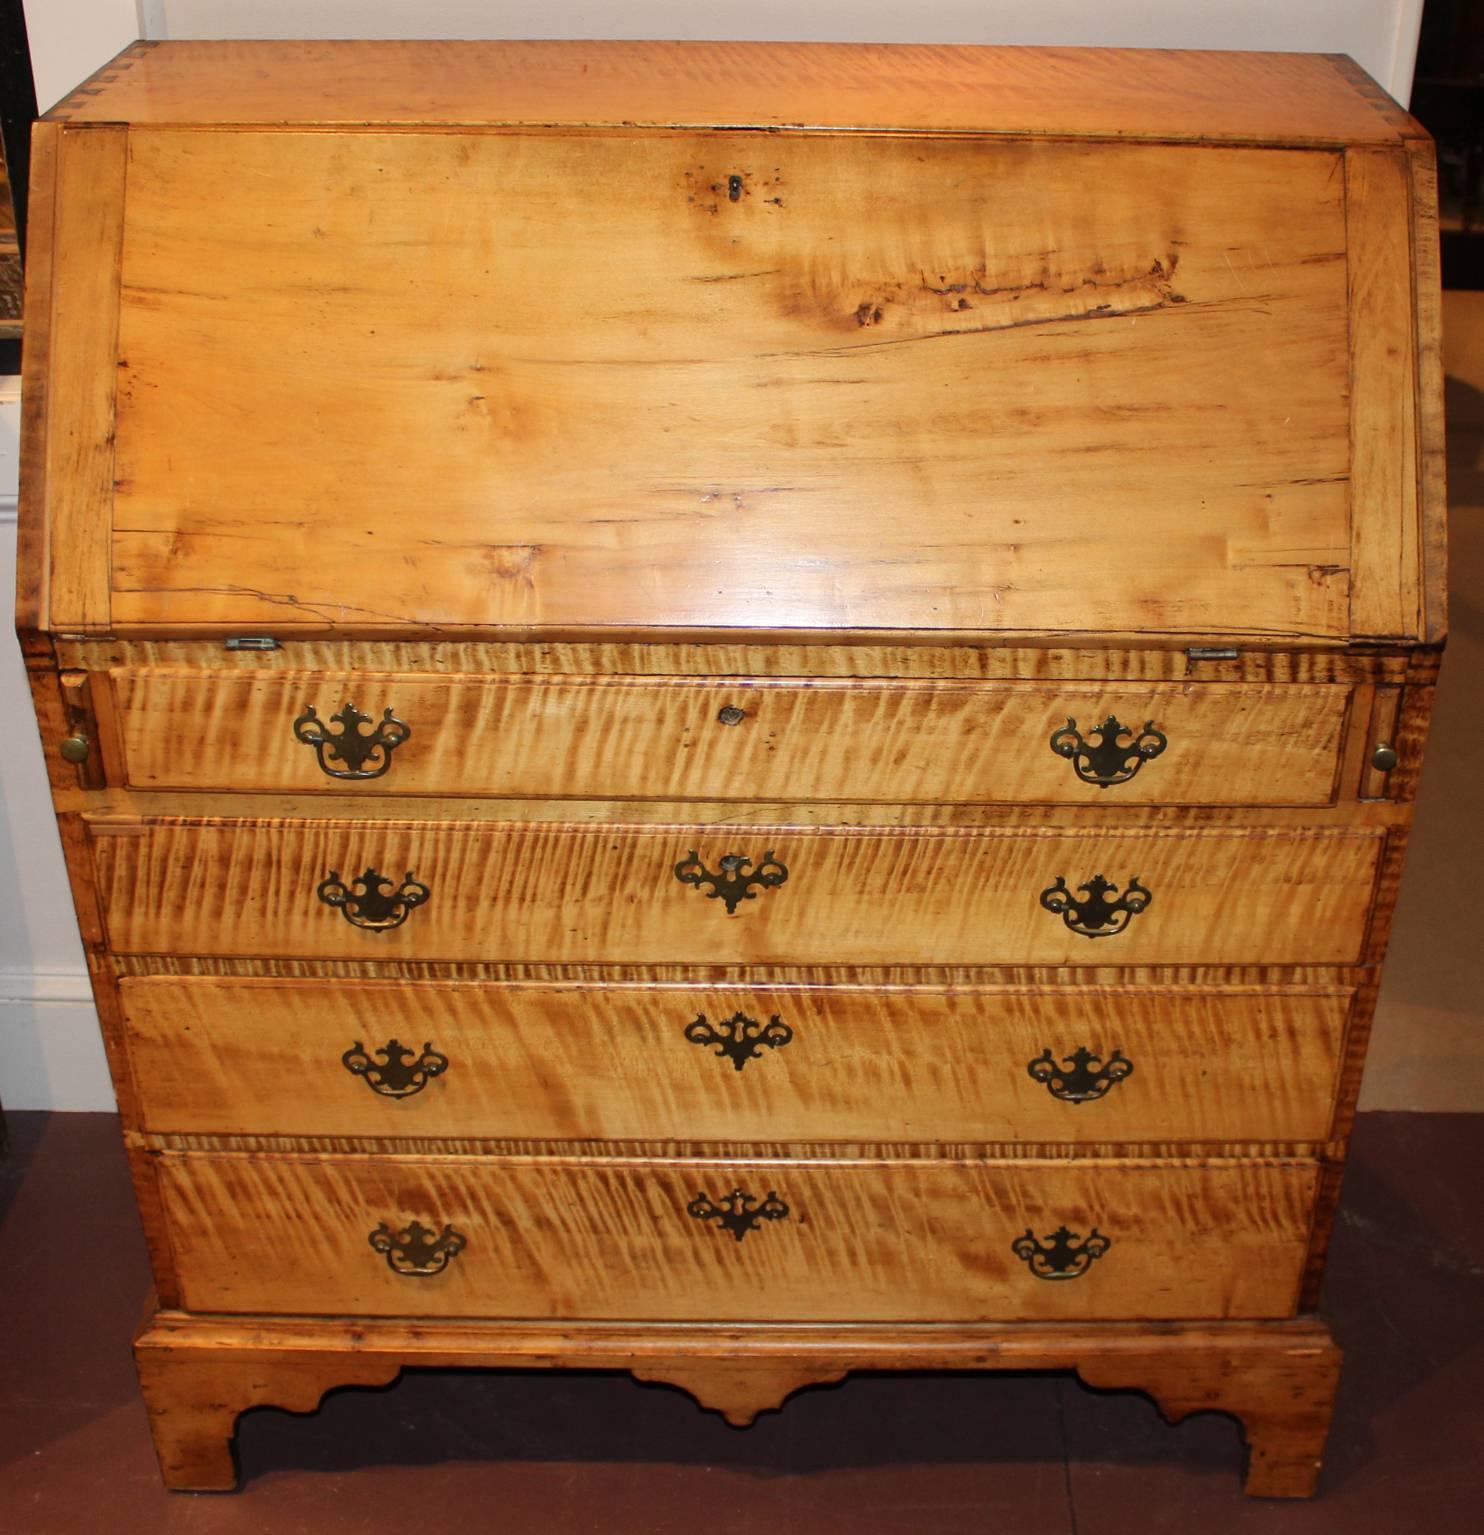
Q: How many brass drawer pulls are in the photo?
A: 8